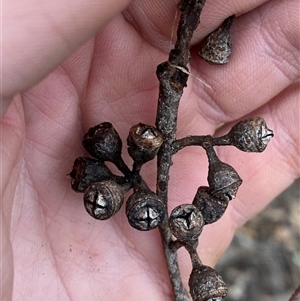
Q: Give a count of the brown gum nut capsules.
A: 11